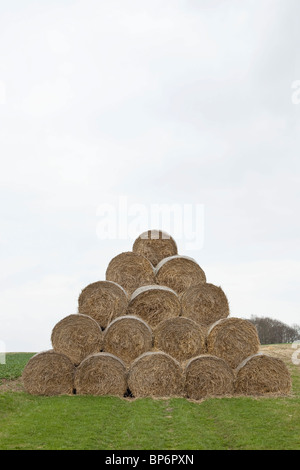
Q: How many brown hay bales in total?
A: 15